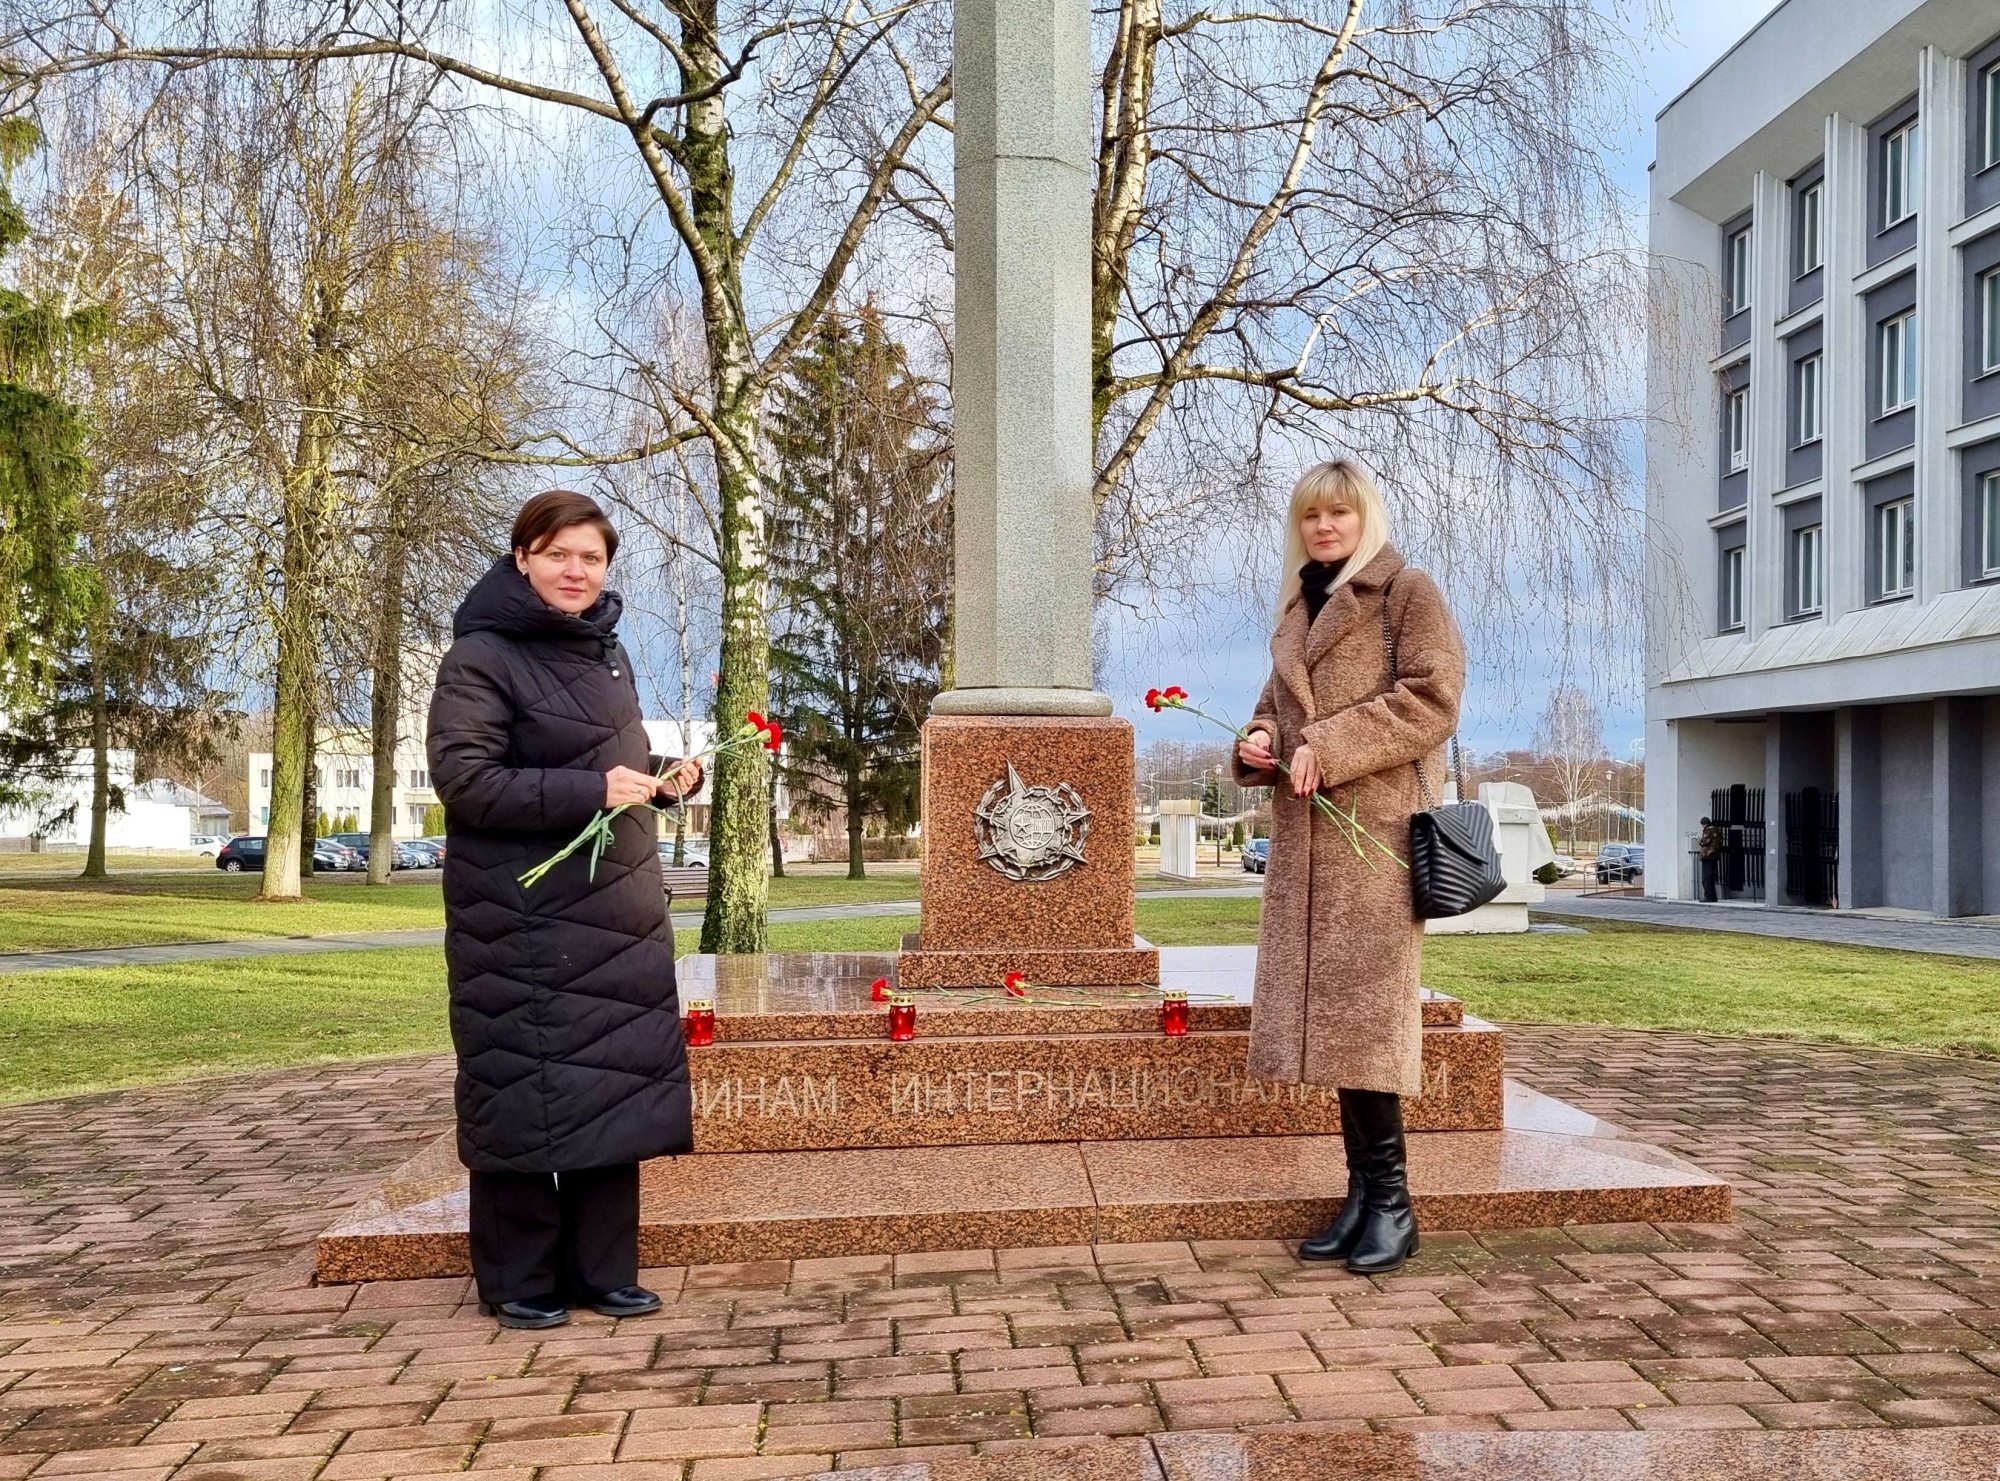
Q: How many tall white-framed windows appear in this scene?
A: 12